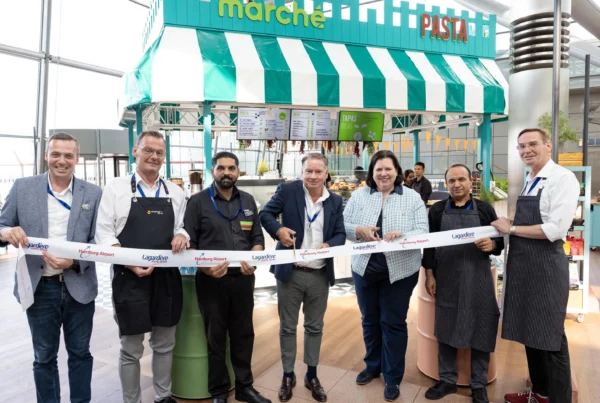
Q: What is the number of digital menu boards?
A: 3